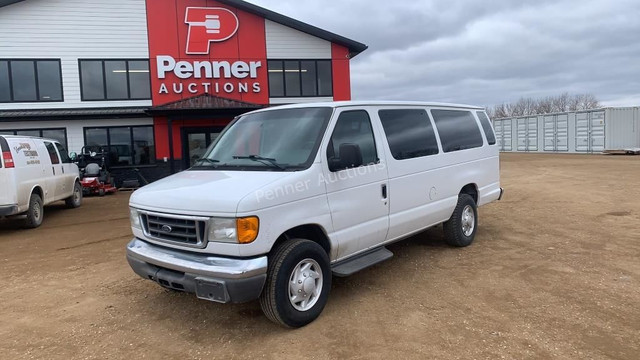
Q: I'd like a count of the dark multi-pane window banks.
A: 5